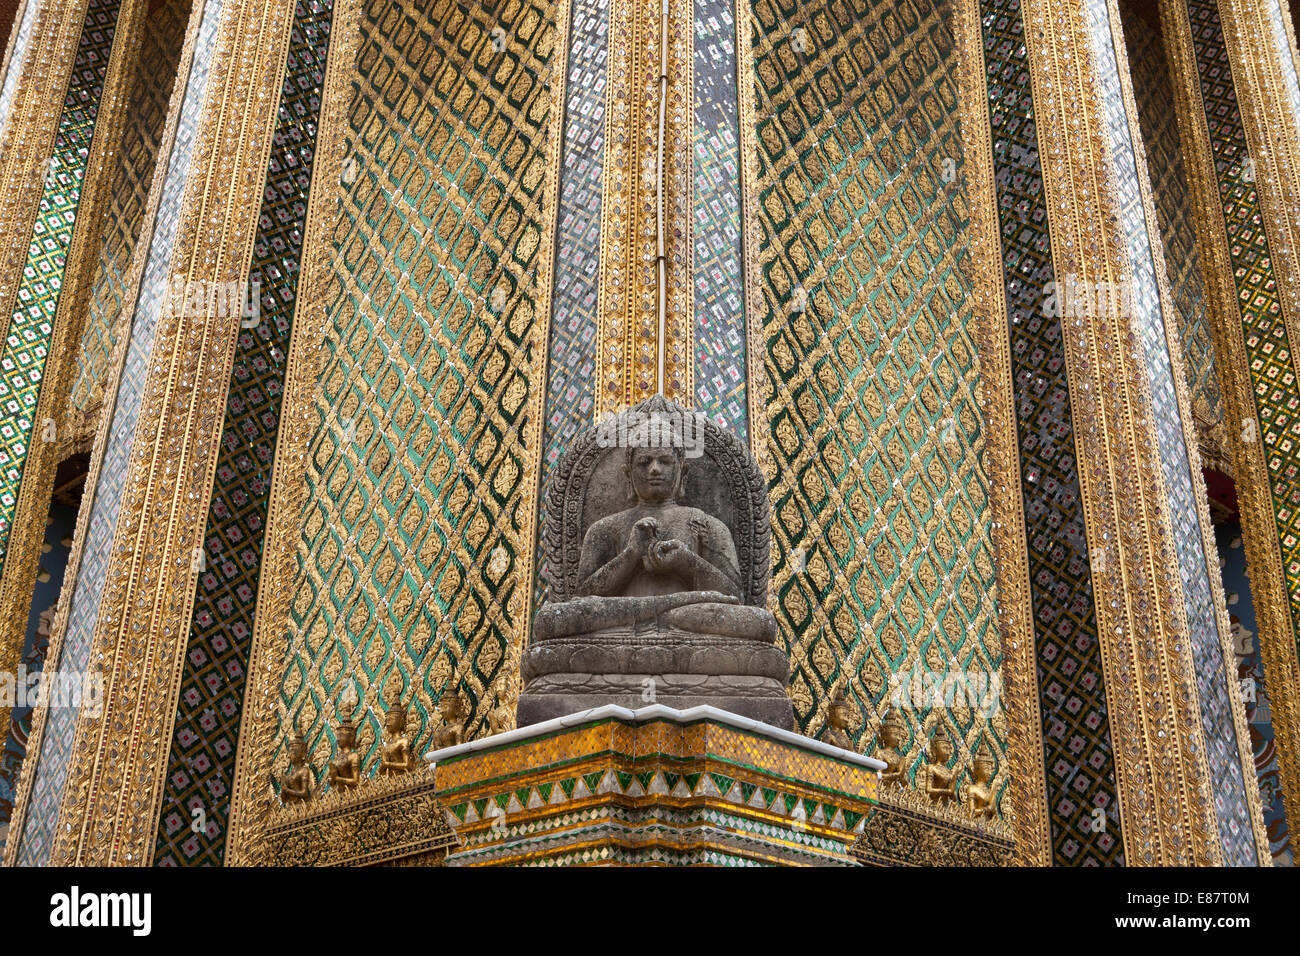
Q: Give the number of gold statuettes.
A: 9